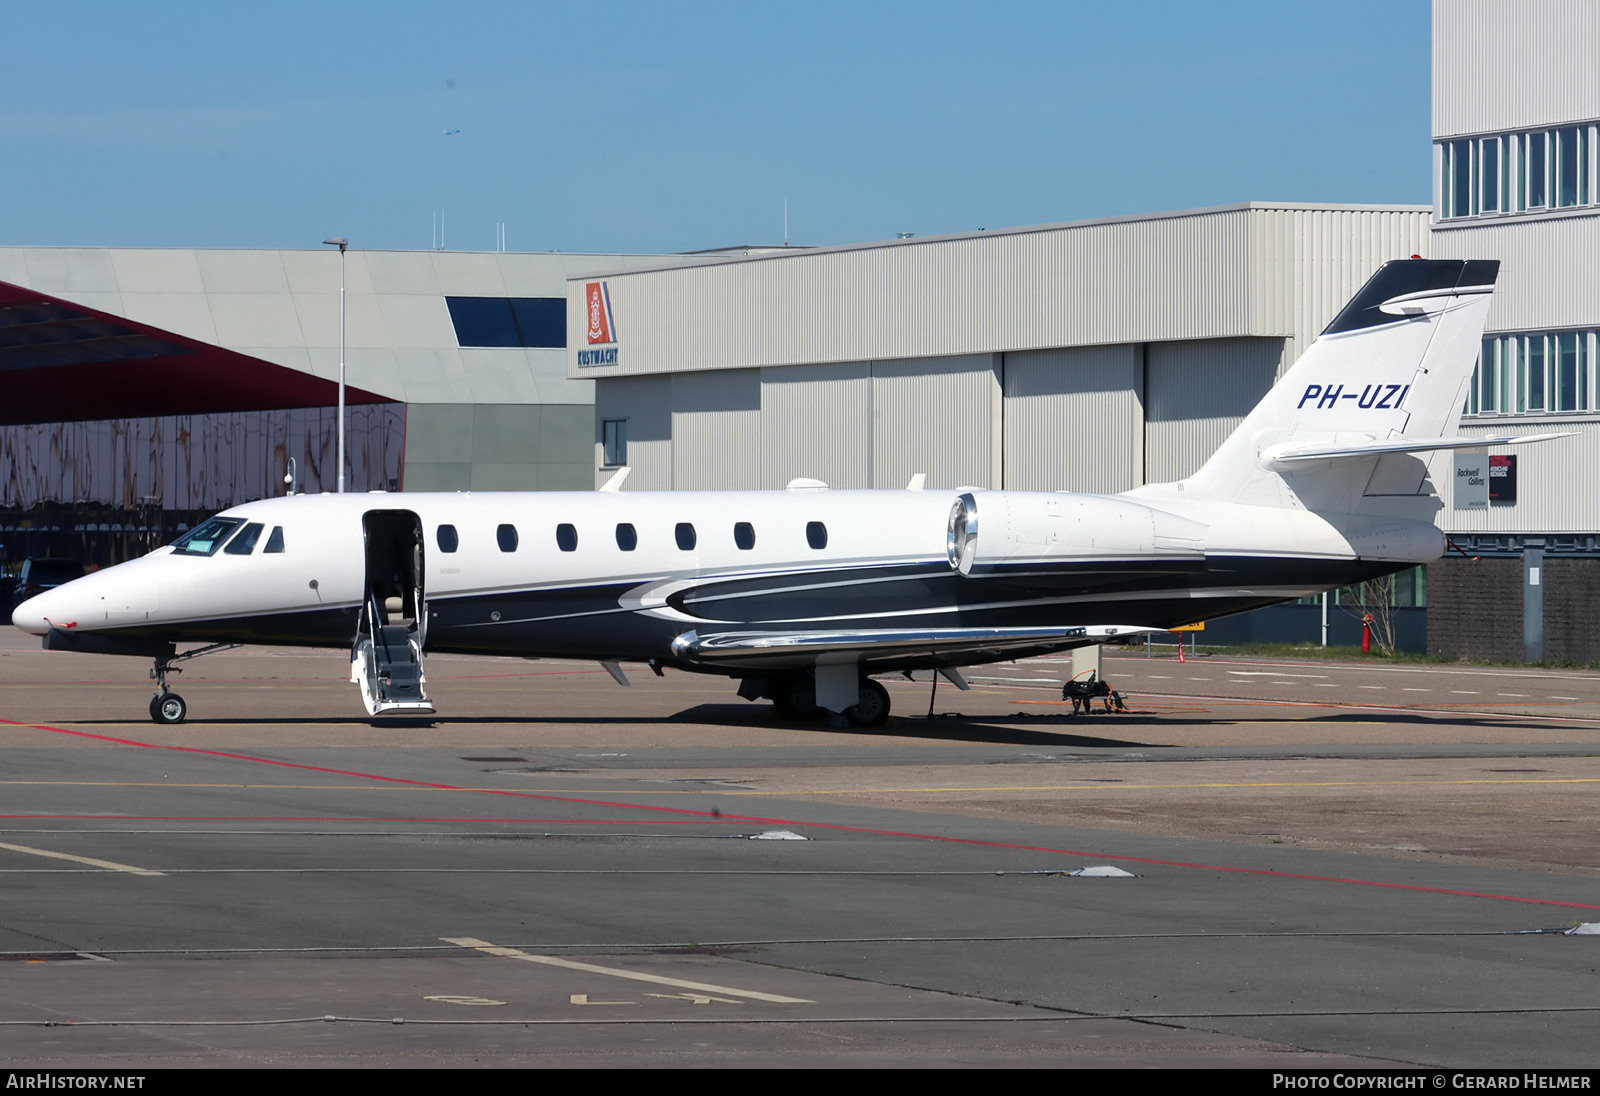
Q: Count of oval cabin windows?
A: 7